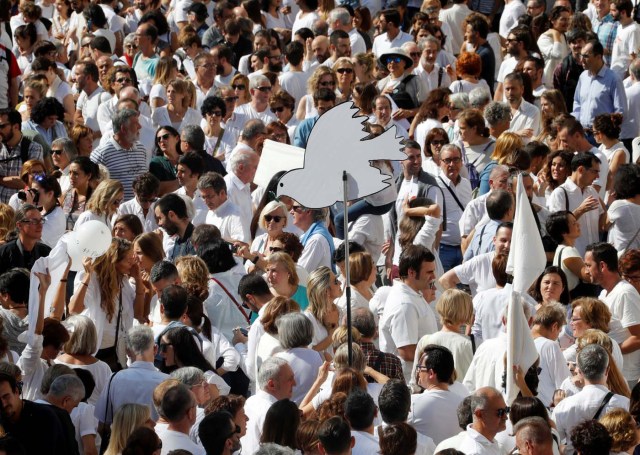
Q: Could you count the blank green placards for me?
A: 0